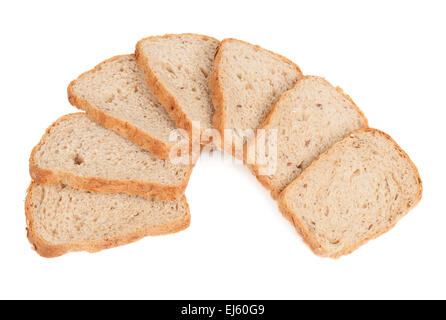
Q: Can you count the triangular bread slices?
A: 0